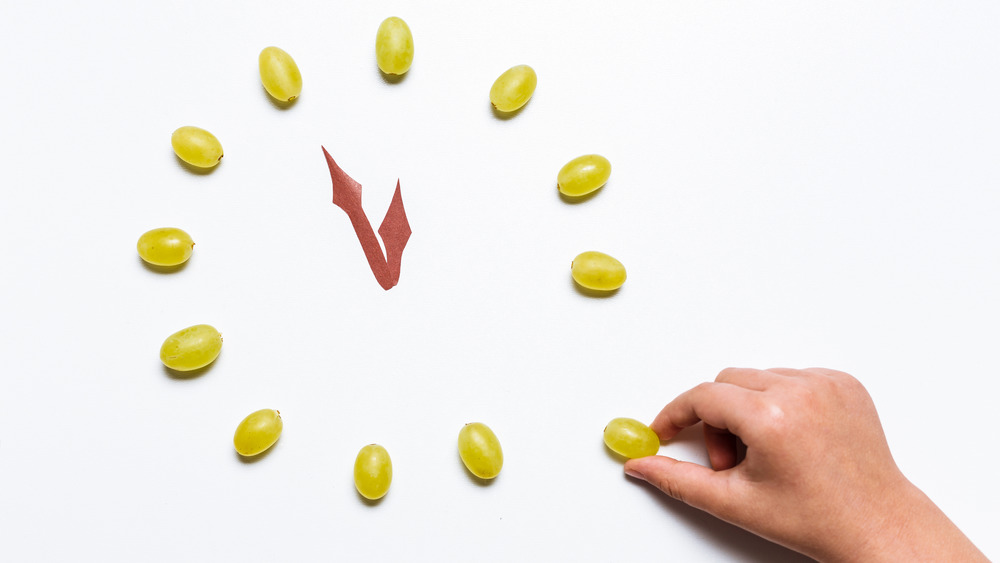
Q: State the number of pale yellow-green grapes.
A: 12